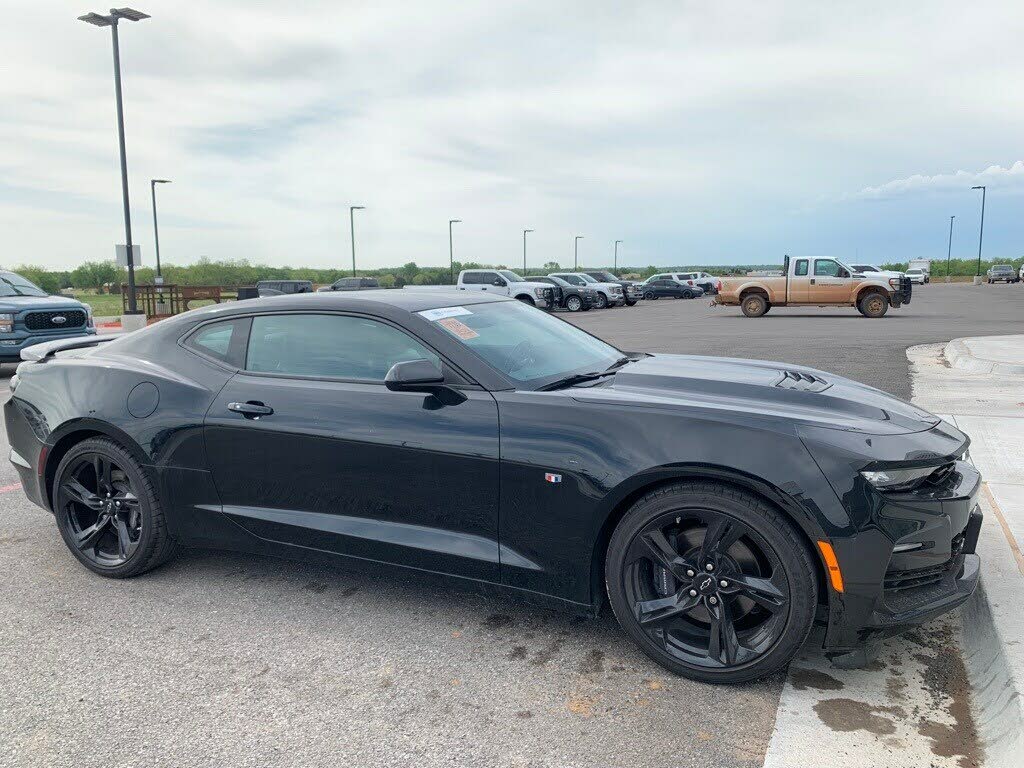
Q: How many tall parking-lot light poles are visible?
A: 9